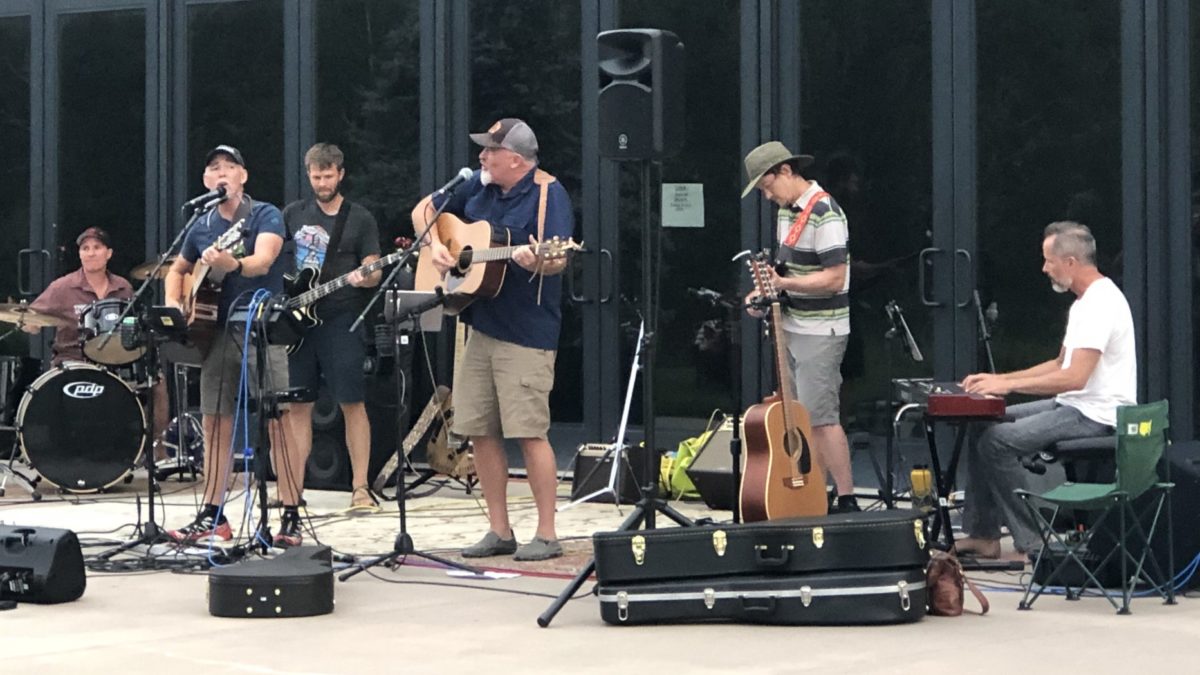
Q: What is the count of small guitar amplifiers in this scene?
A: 2